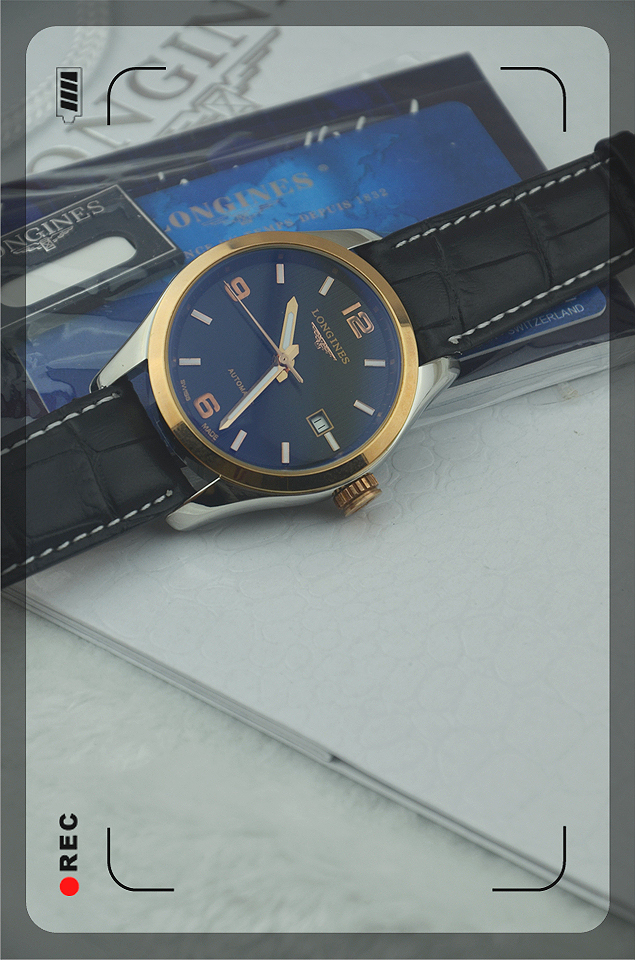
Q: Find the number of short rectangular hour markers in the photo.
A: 9